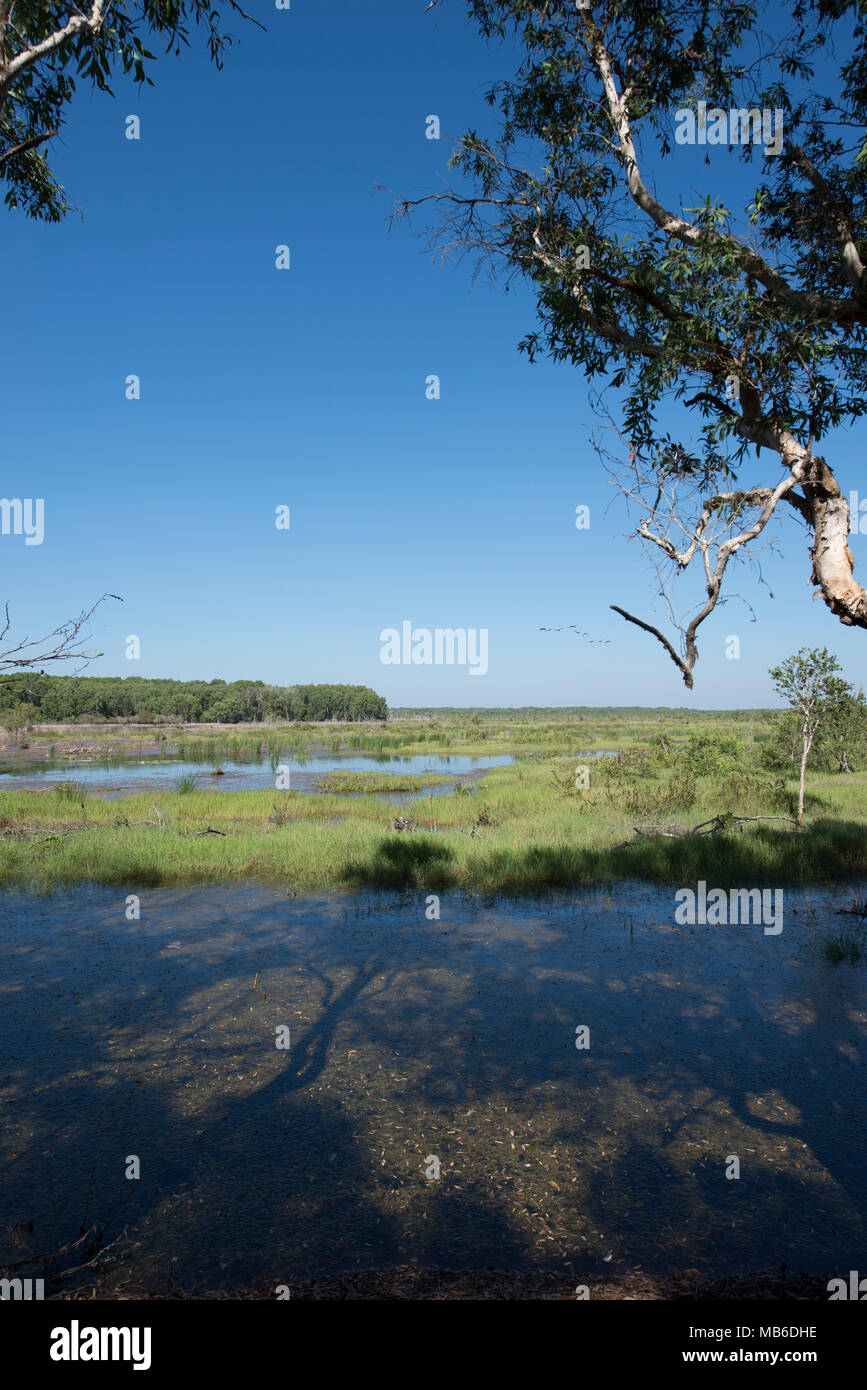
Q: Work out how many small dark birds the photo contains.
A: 9